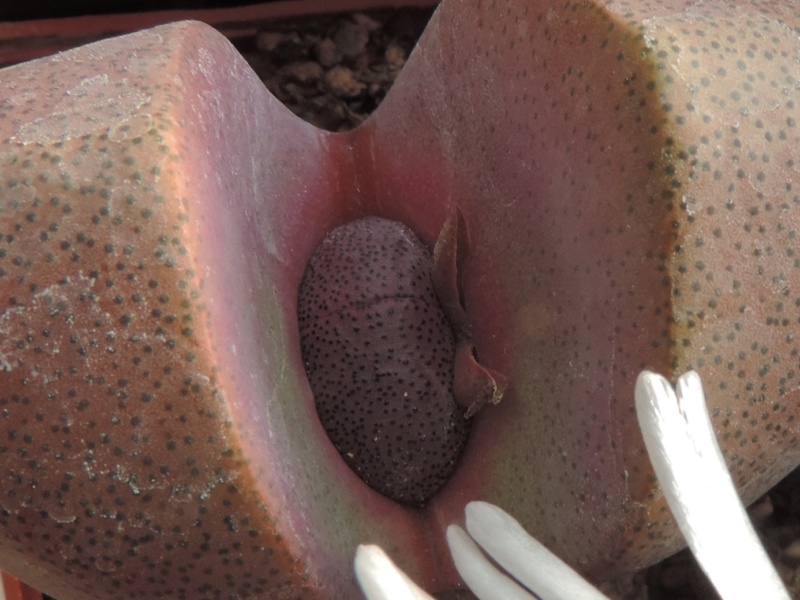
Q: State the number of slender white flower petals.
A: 4